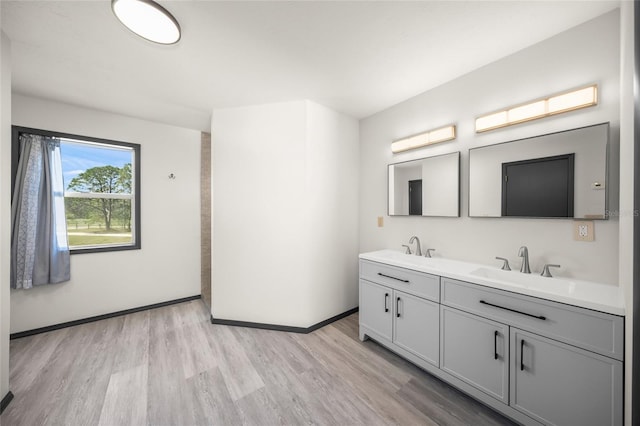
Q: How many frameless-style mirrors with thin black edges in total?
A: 2